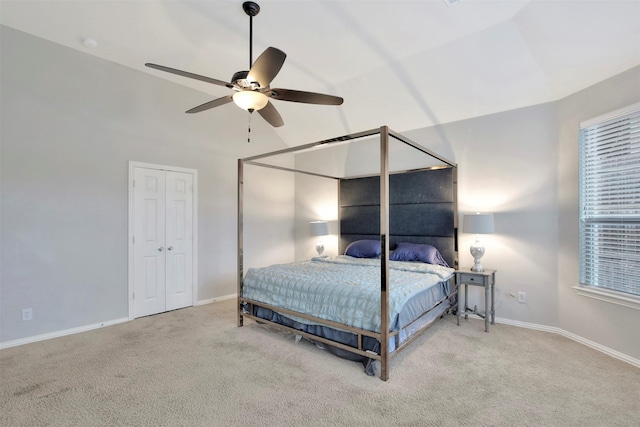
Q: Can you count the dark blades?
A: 5